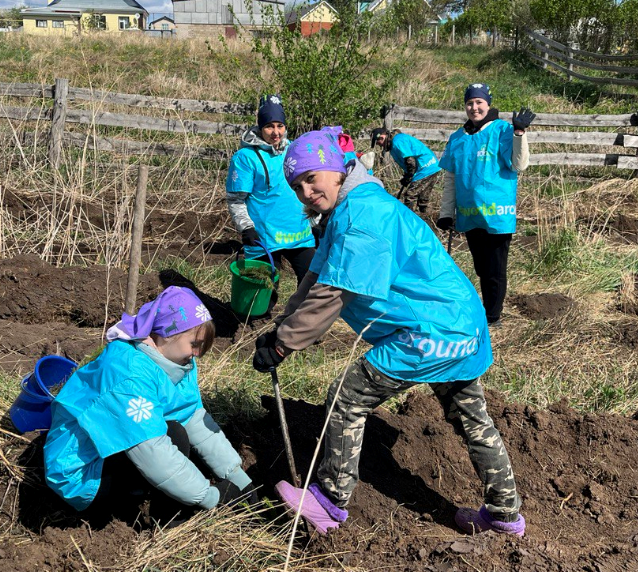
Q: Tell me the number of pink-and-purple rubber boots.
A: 2